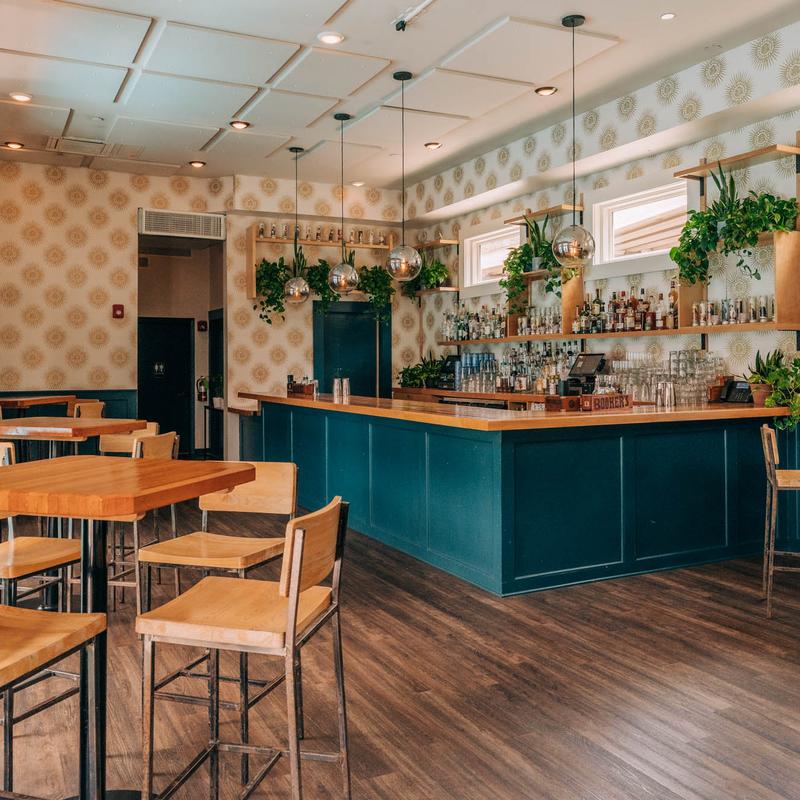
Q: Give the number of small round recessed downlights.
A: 9